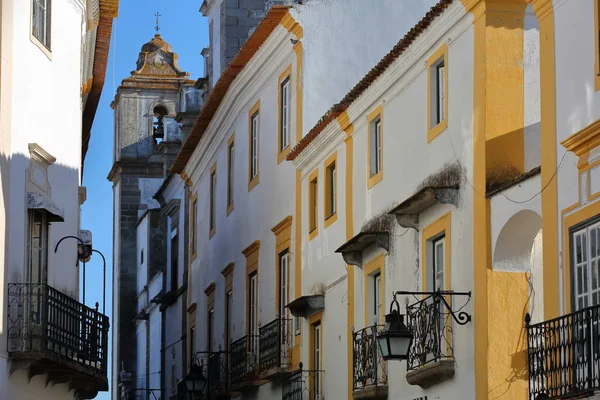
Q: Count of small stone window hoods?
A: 3